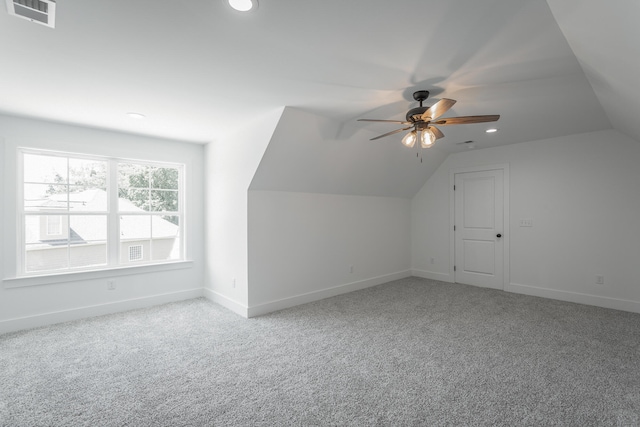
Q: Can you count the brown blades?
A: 5